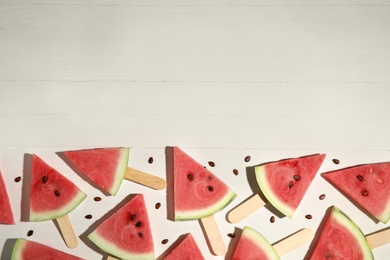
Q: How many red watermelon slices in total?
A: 11